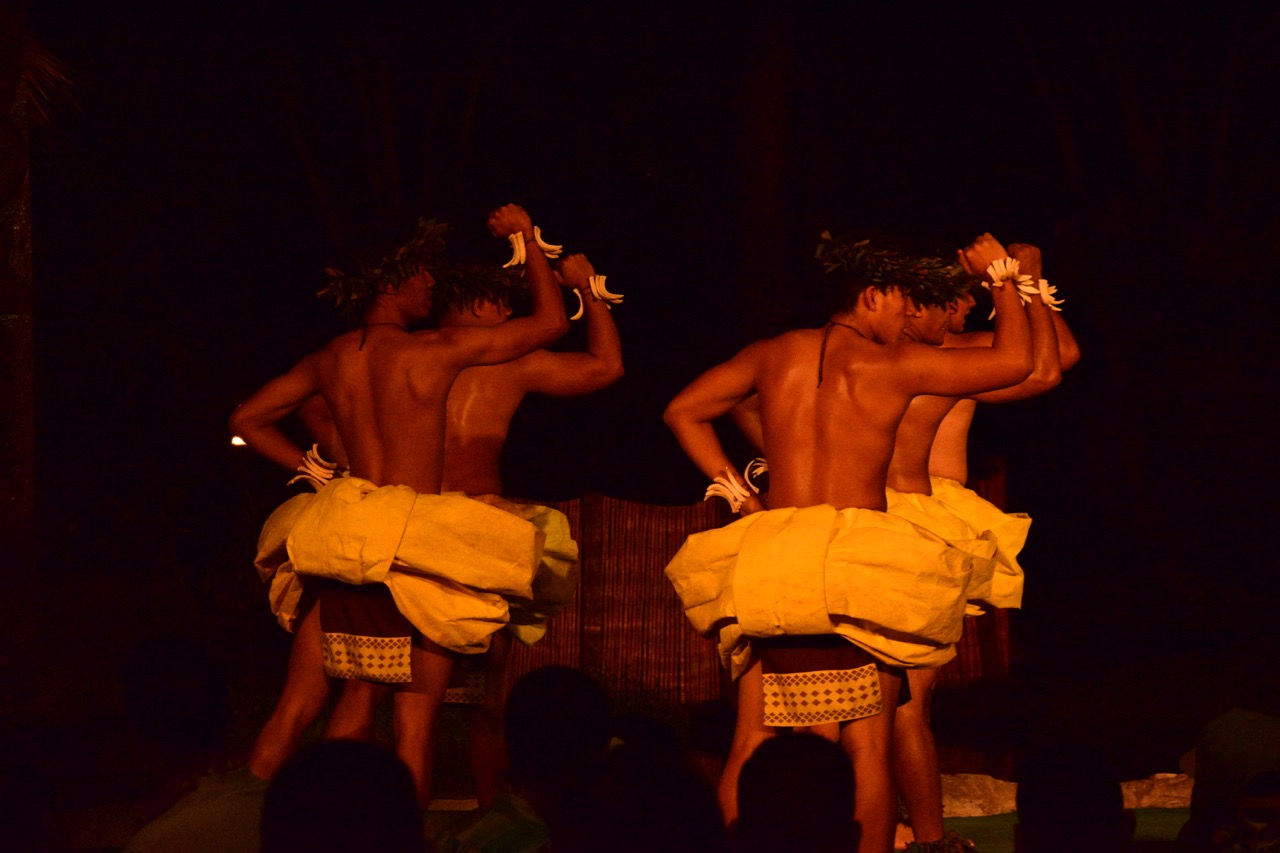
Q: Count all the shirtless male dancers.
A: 5